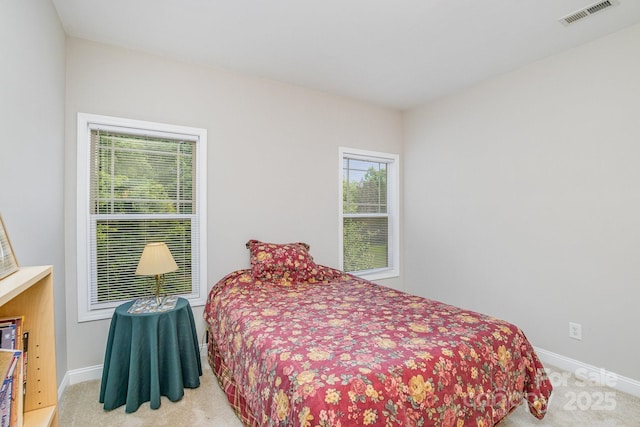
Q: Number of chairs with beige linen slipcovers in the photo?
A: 0